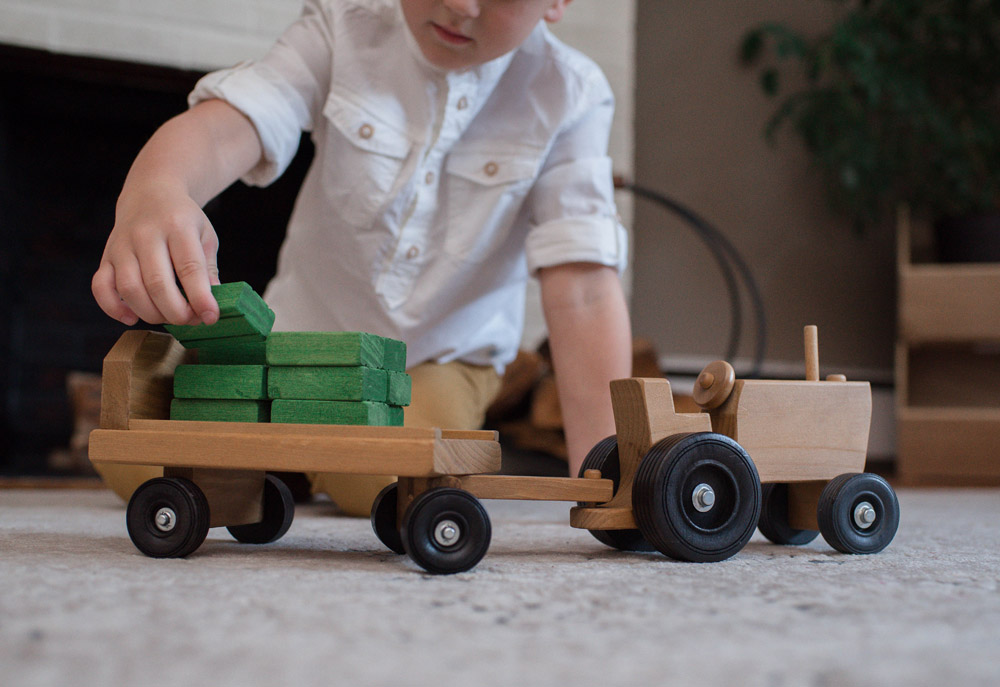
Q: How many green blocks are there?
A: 10